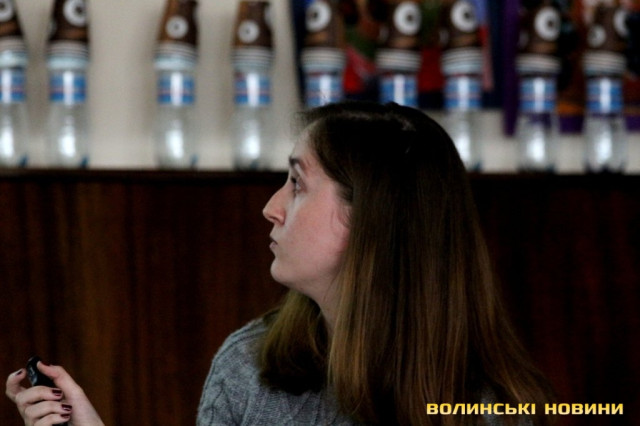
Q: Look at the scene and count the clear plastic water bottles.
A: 9